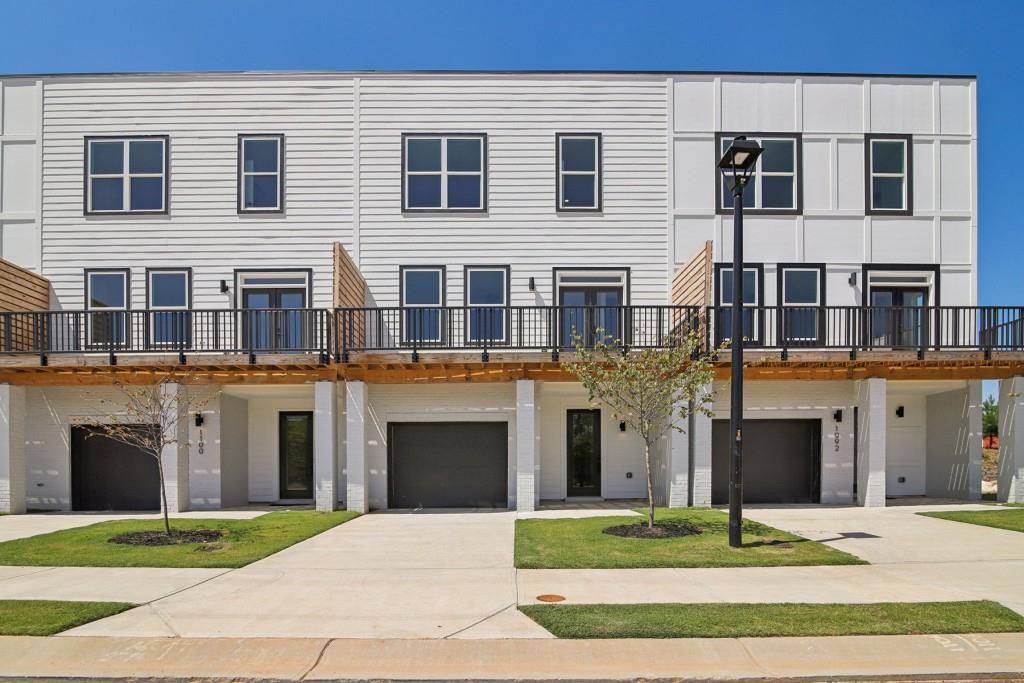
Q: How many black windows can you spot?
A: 12